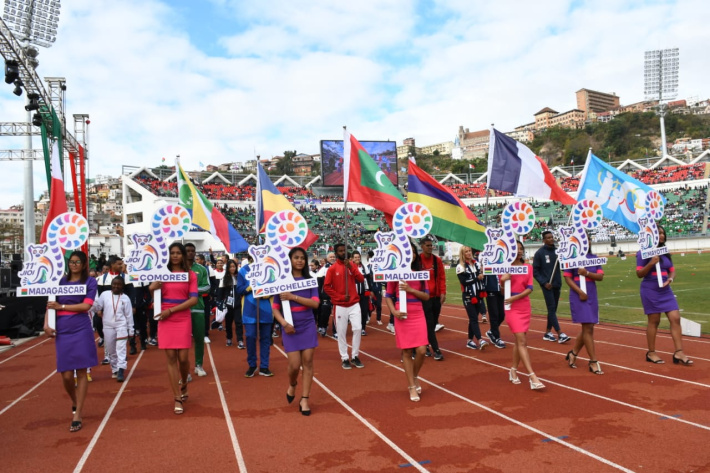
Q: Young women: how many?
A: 7